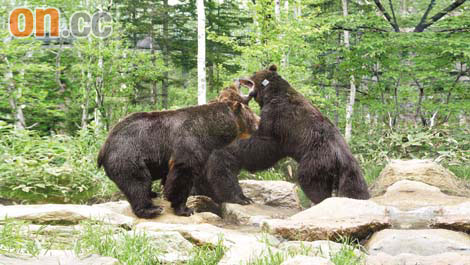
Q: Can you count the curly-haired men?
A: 0